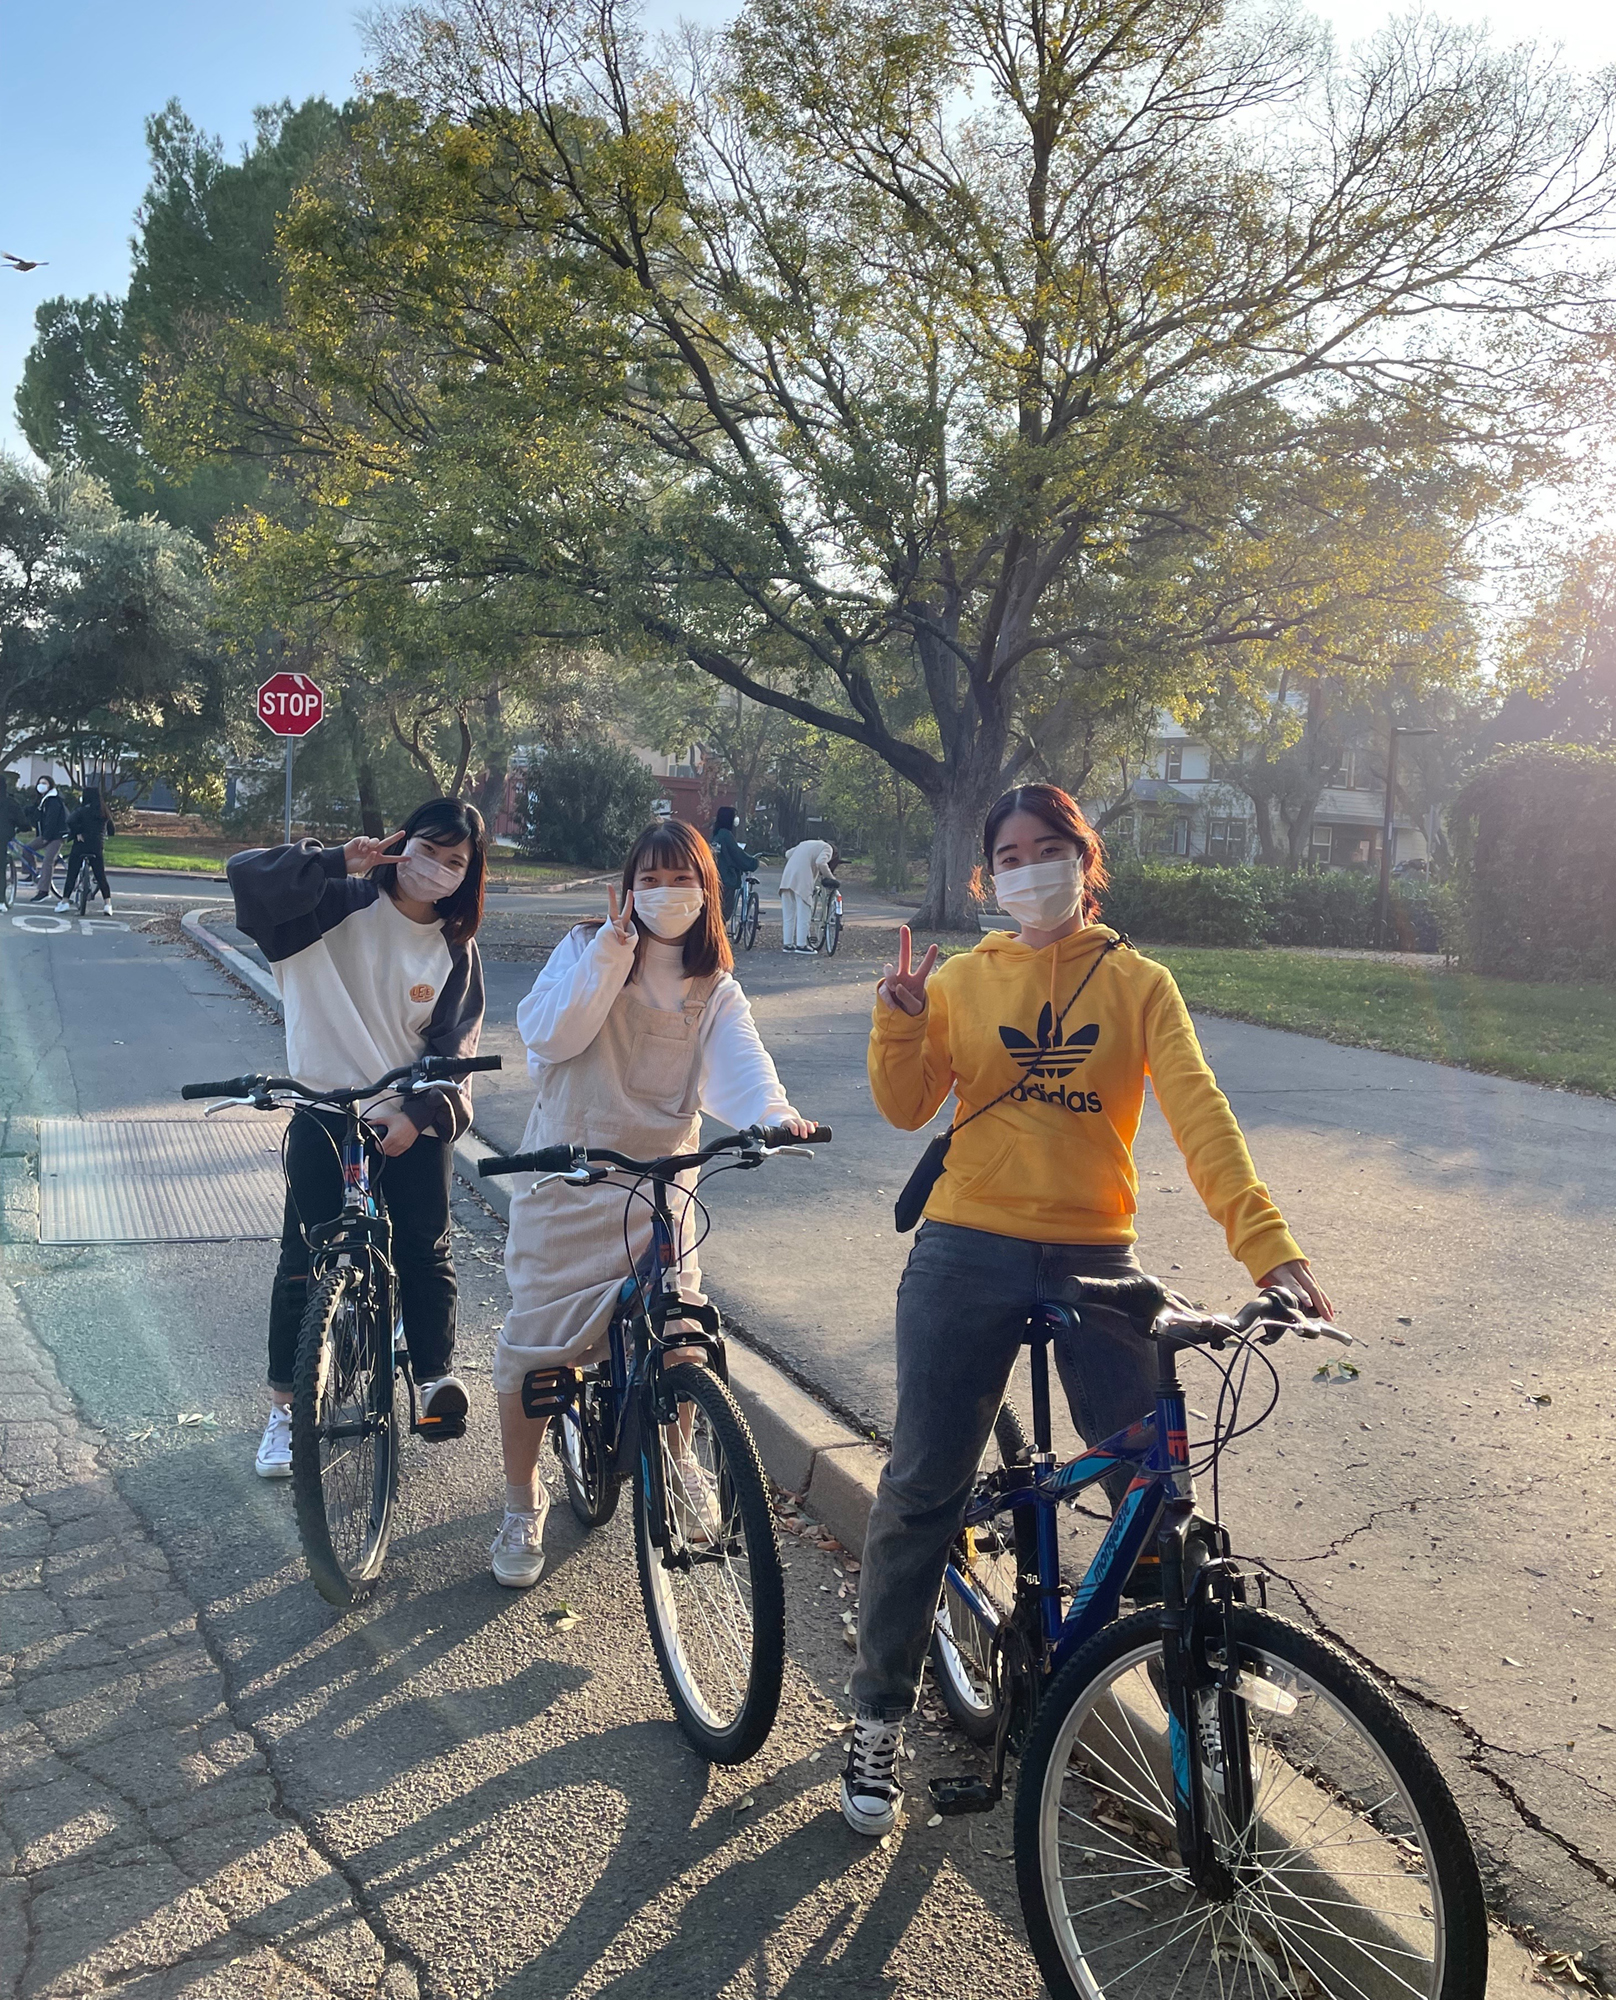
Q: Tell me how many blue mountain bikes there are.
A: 3